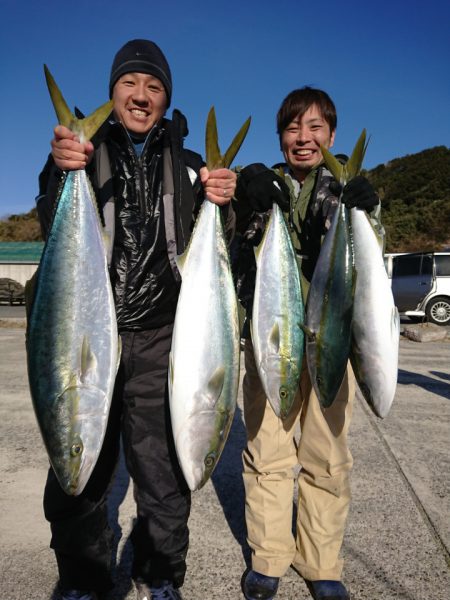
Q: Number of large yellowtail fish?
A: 5